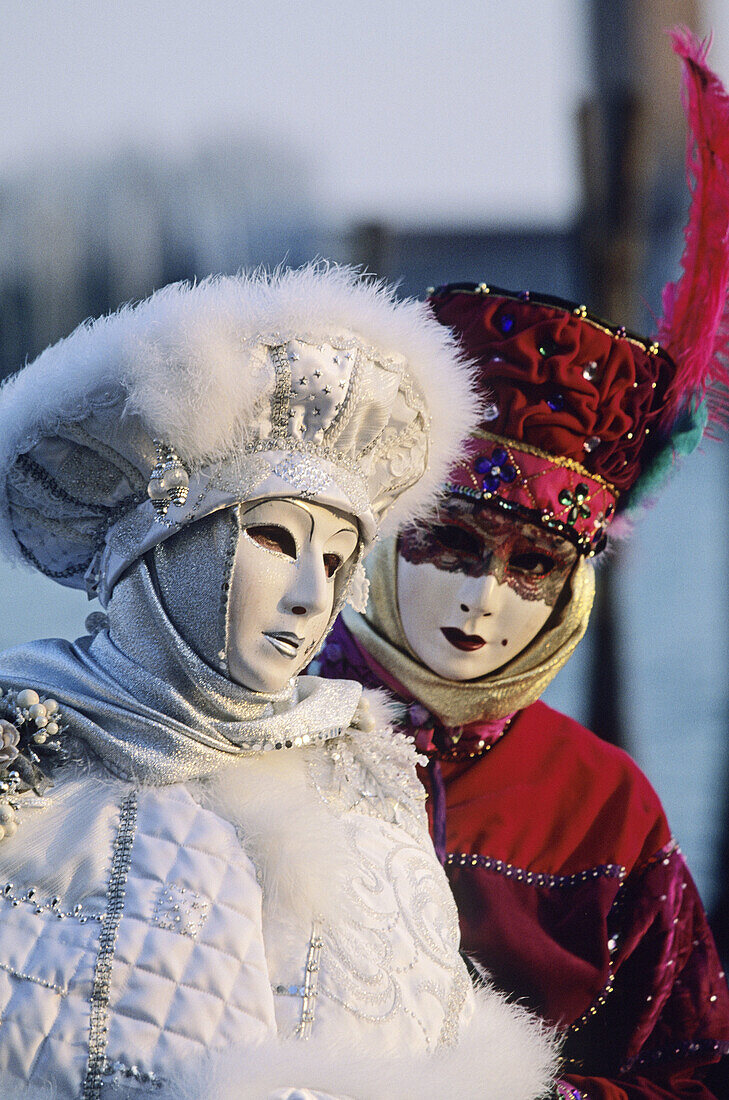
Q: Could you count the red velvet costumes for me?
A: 1